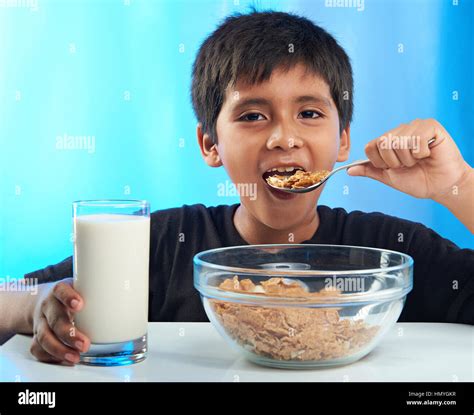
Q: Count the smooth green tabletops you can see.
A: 0